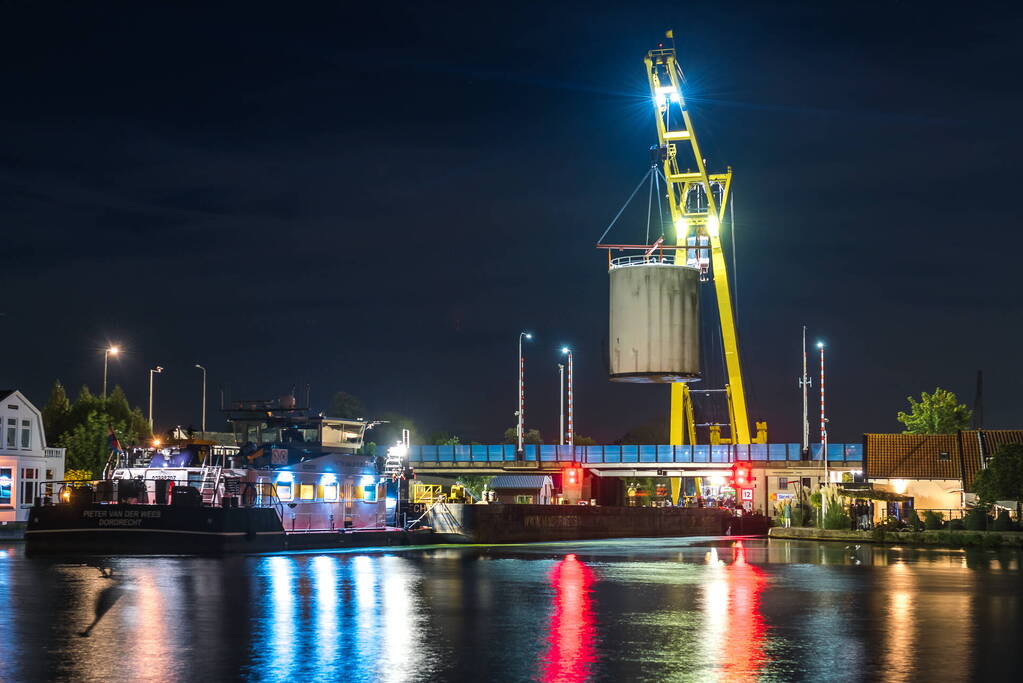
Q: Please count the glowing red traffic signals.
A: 2